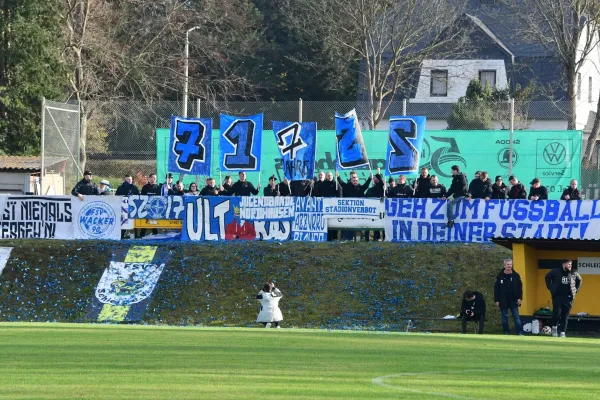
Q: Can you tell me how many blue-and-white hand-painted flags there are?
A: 5